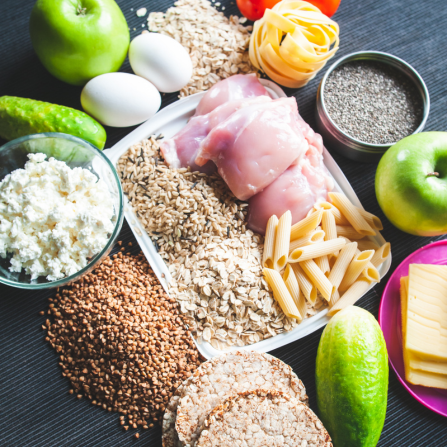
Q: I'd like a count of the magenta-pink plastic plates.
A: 1